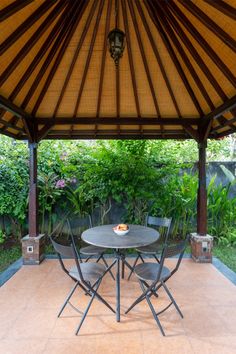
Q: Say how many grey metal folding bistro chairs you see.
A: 4